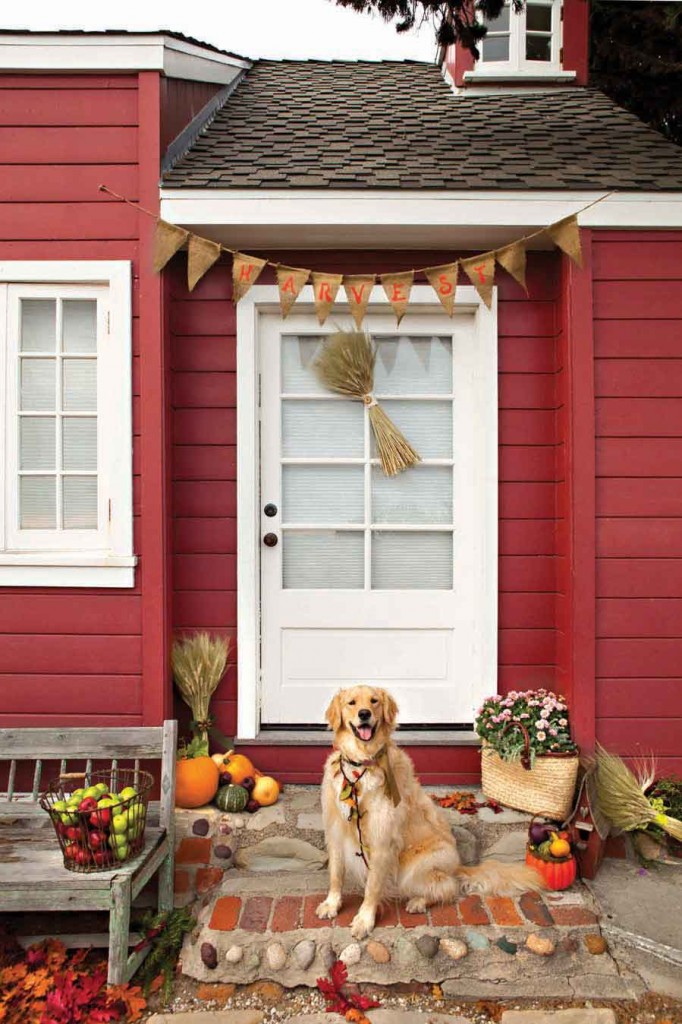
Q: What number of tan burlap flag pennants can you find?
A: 11